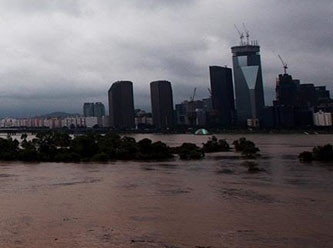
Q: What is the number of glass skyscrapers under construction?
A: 1